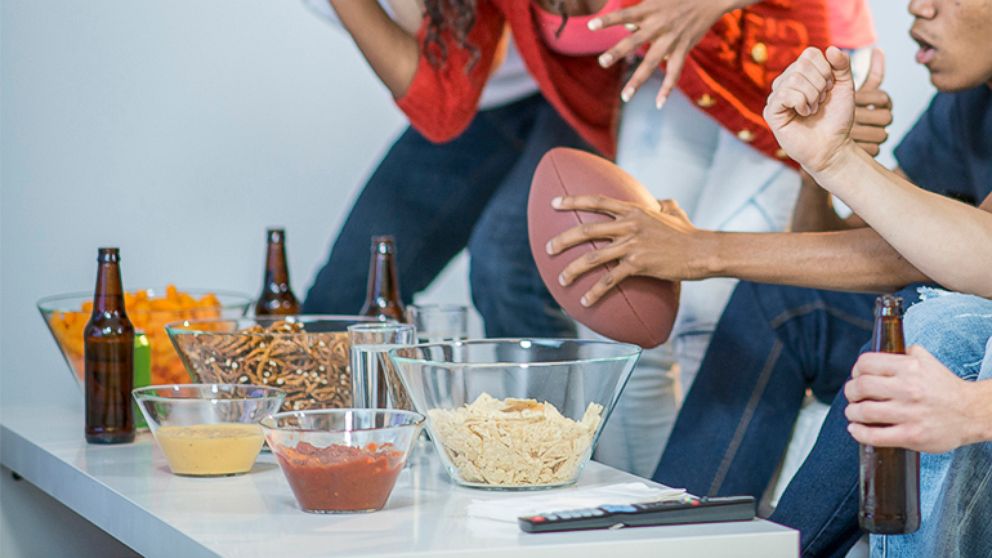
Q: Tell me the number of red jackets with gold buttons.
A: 1